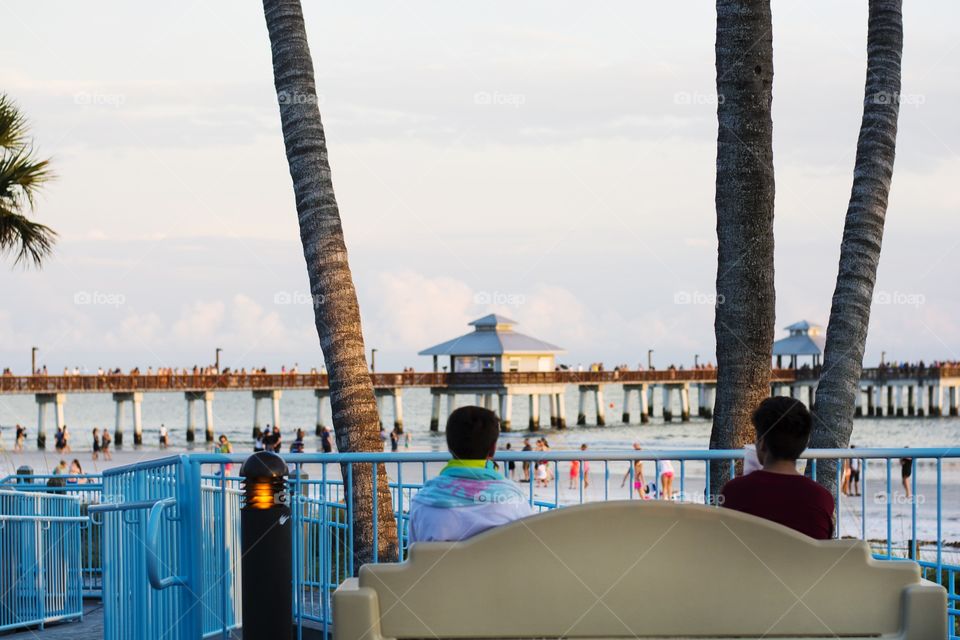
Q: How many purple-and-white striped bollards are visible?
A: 0